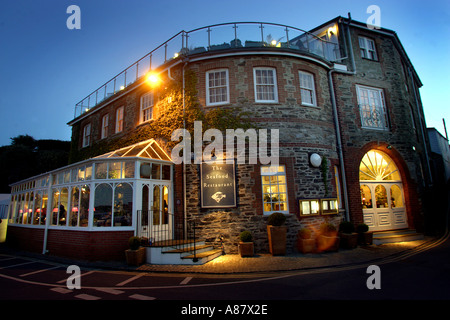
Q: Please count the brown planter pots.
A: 7